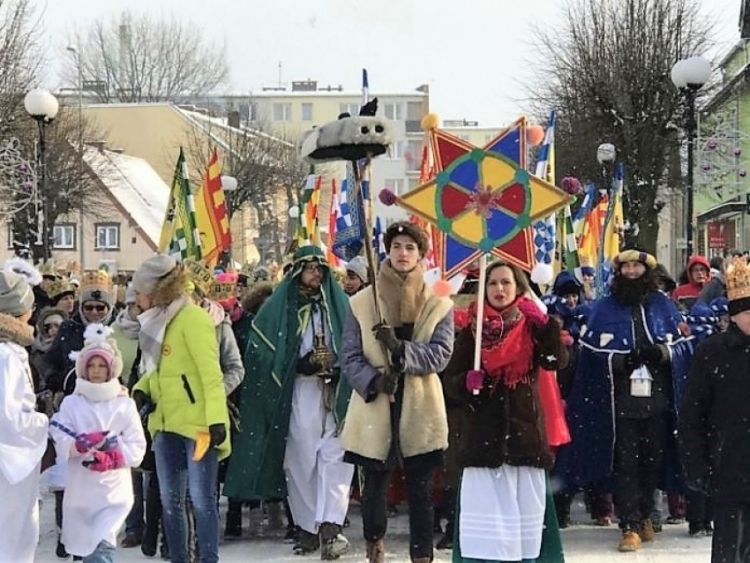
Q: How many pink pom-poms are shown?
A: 2